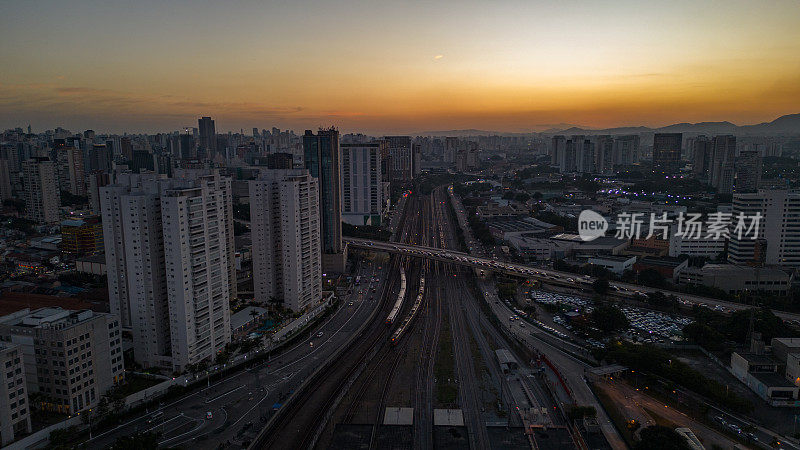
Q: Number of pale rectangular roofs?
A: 2